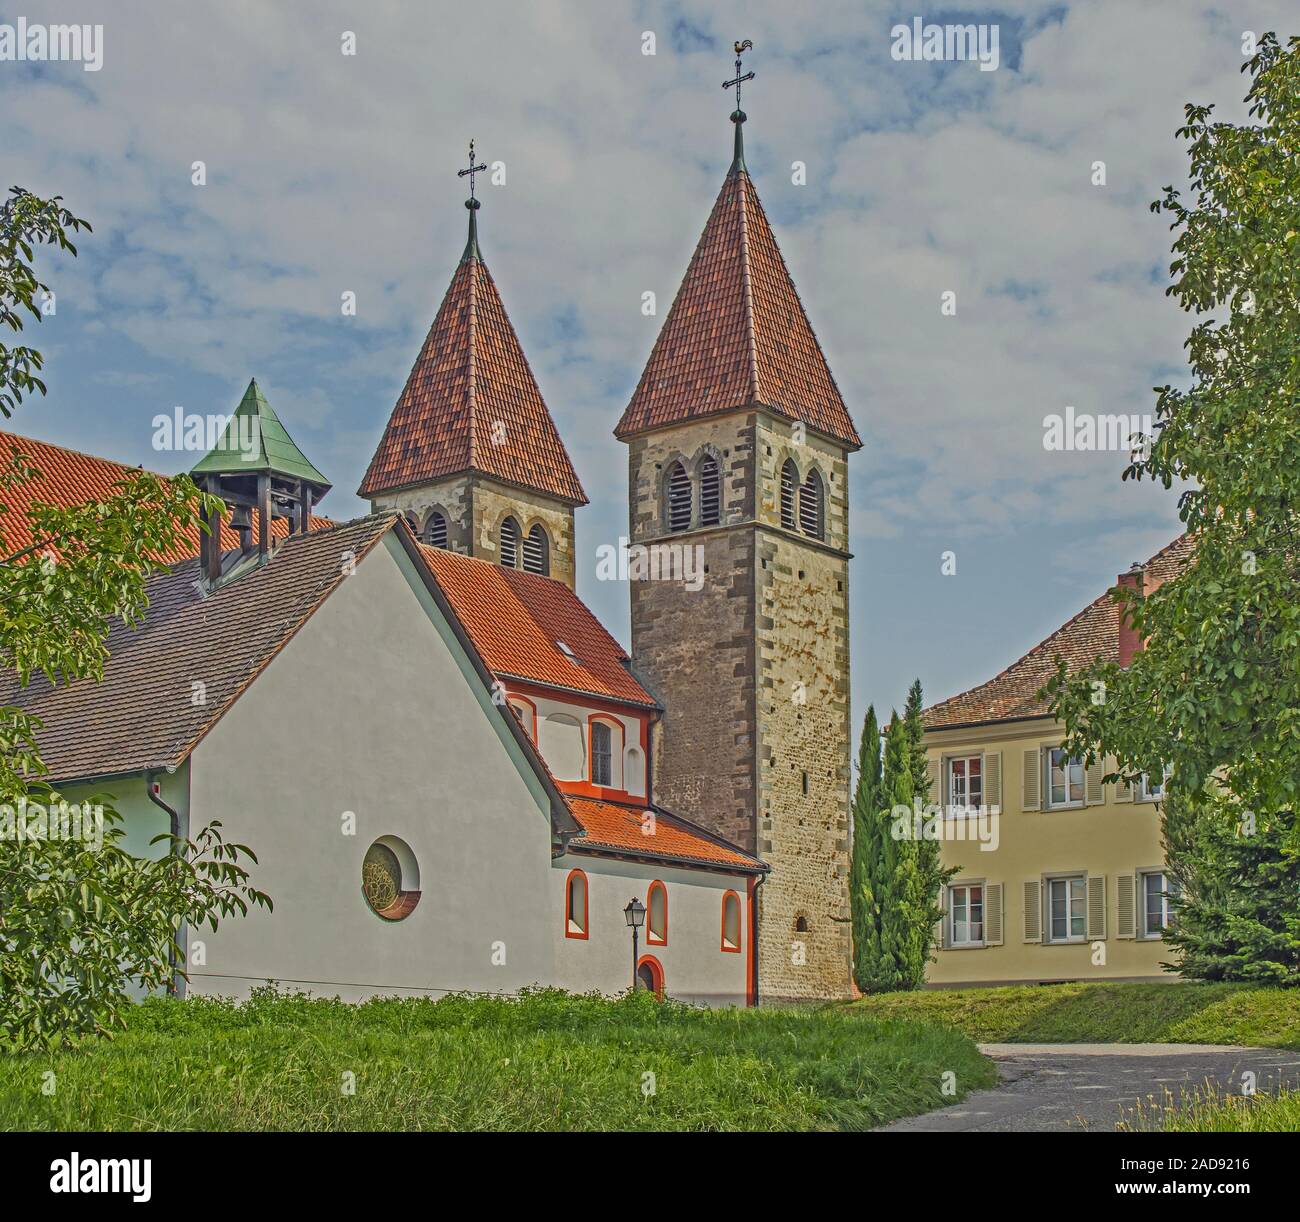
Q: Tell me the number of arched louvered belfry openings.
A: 8